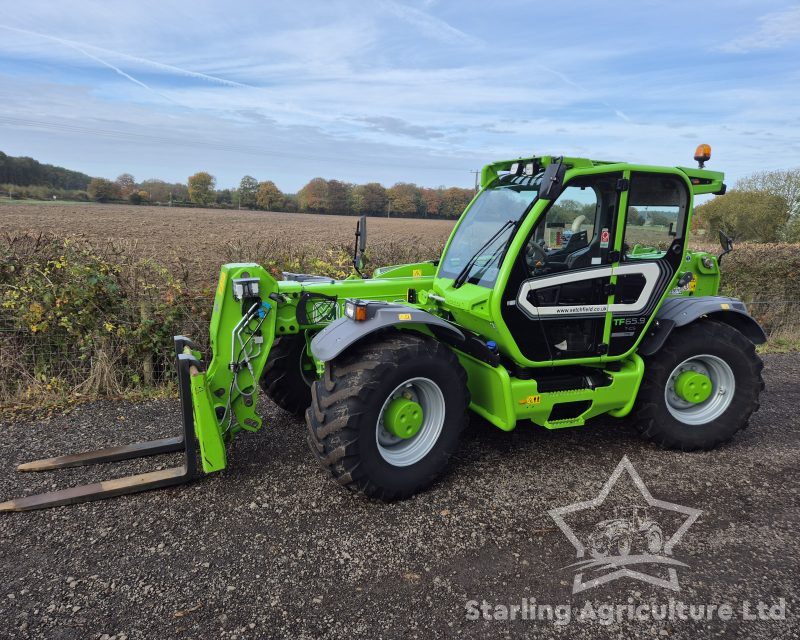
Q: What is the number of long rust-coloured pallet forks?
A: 2